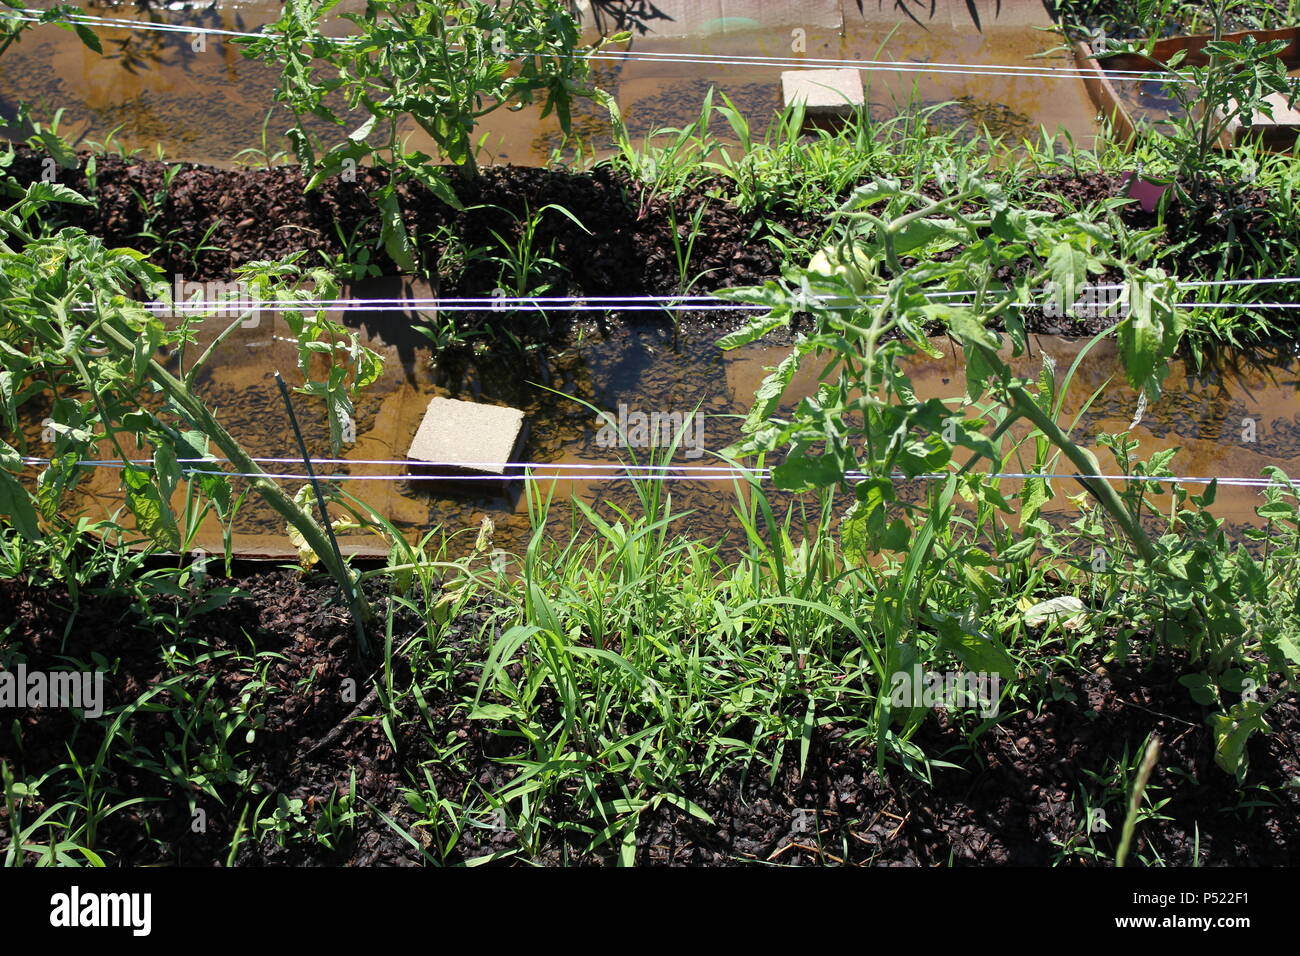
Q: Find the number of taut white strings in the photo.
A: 6